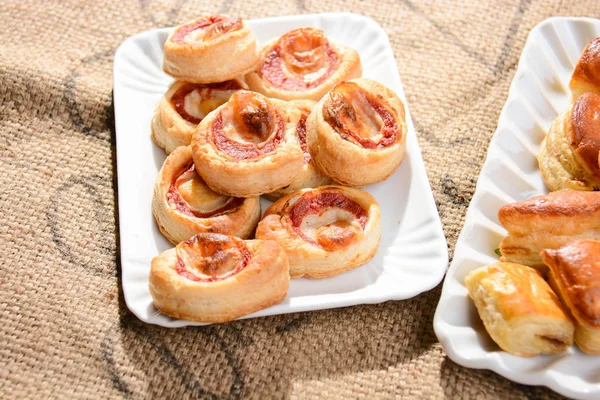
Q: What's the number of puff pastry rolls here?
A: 9